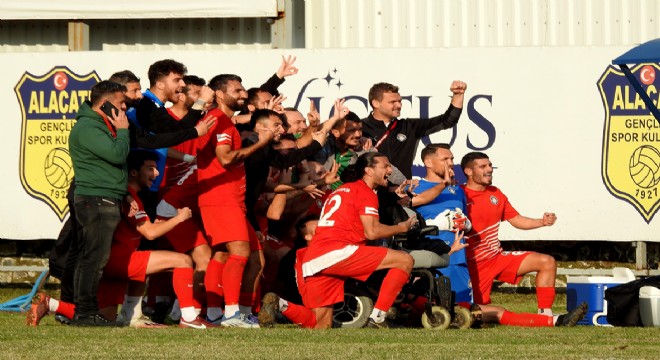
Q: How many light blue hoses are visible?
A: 1